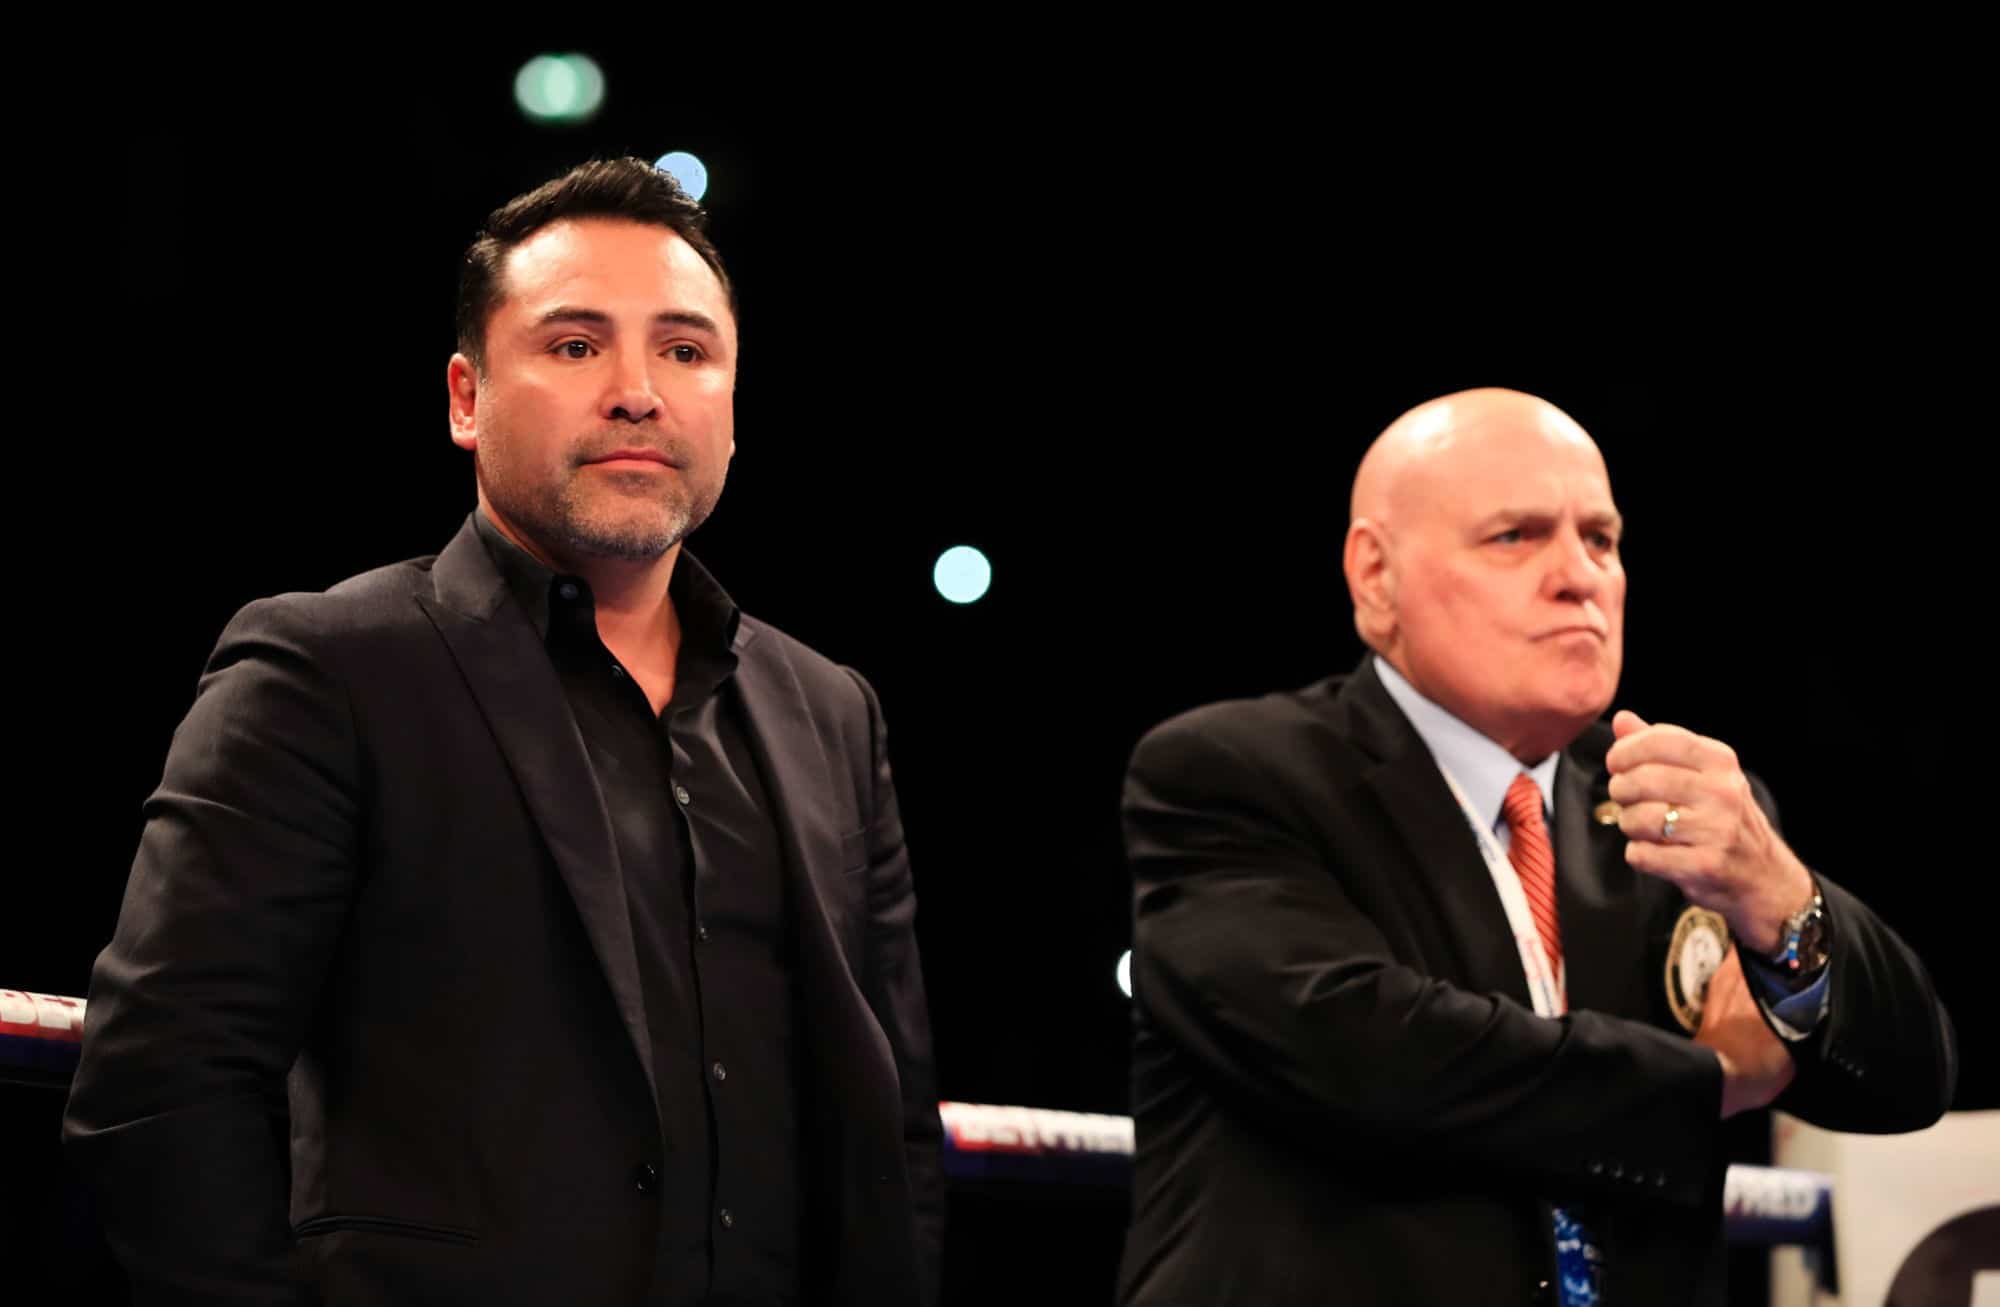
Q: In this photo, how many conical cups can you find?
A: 0